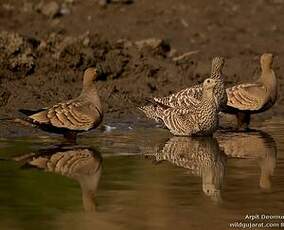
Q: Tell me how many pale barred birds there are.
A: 2